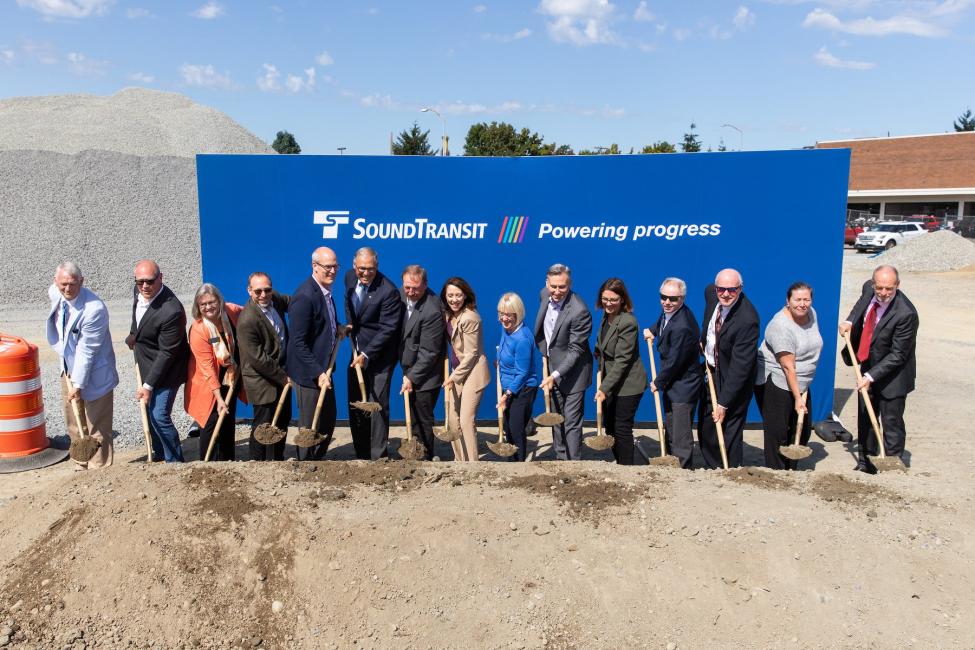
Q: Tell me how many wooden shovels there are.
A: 15